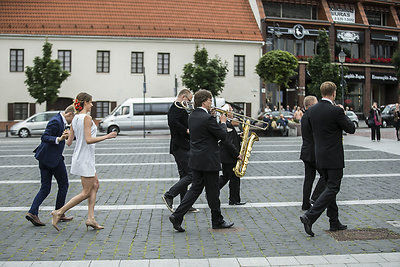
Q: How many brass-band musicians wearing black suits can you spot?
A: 5